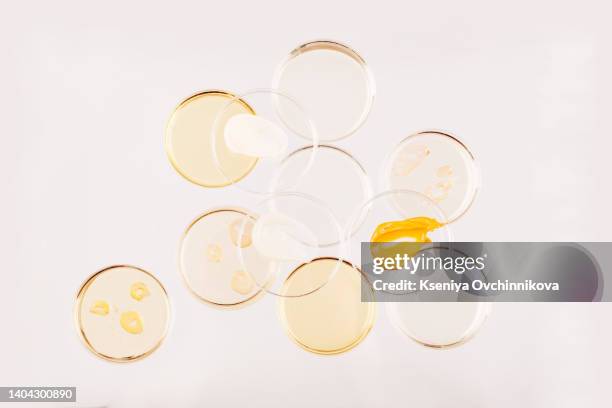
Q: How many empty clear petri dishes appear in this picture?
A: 3